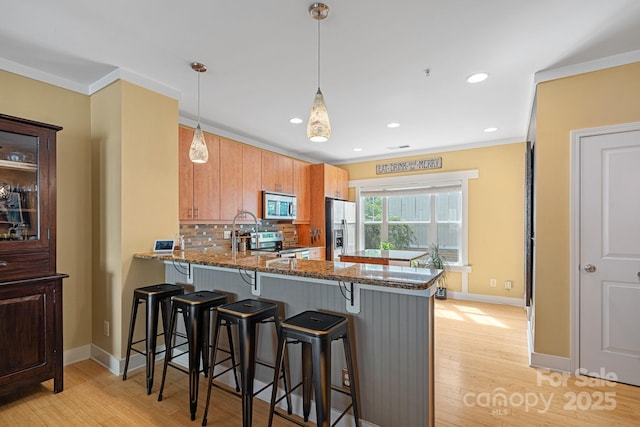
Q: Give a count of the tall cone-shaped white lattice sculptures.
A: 0